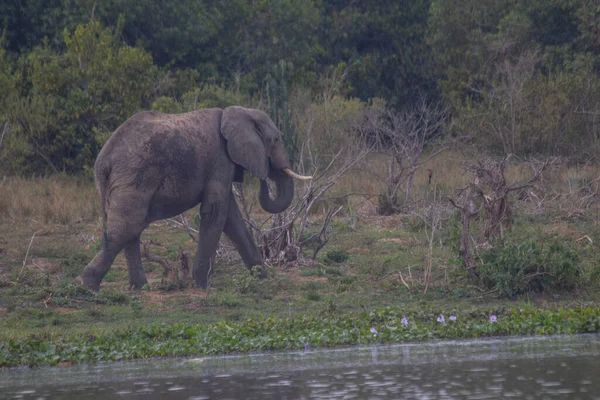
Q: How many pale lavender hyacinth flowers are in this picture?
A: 5